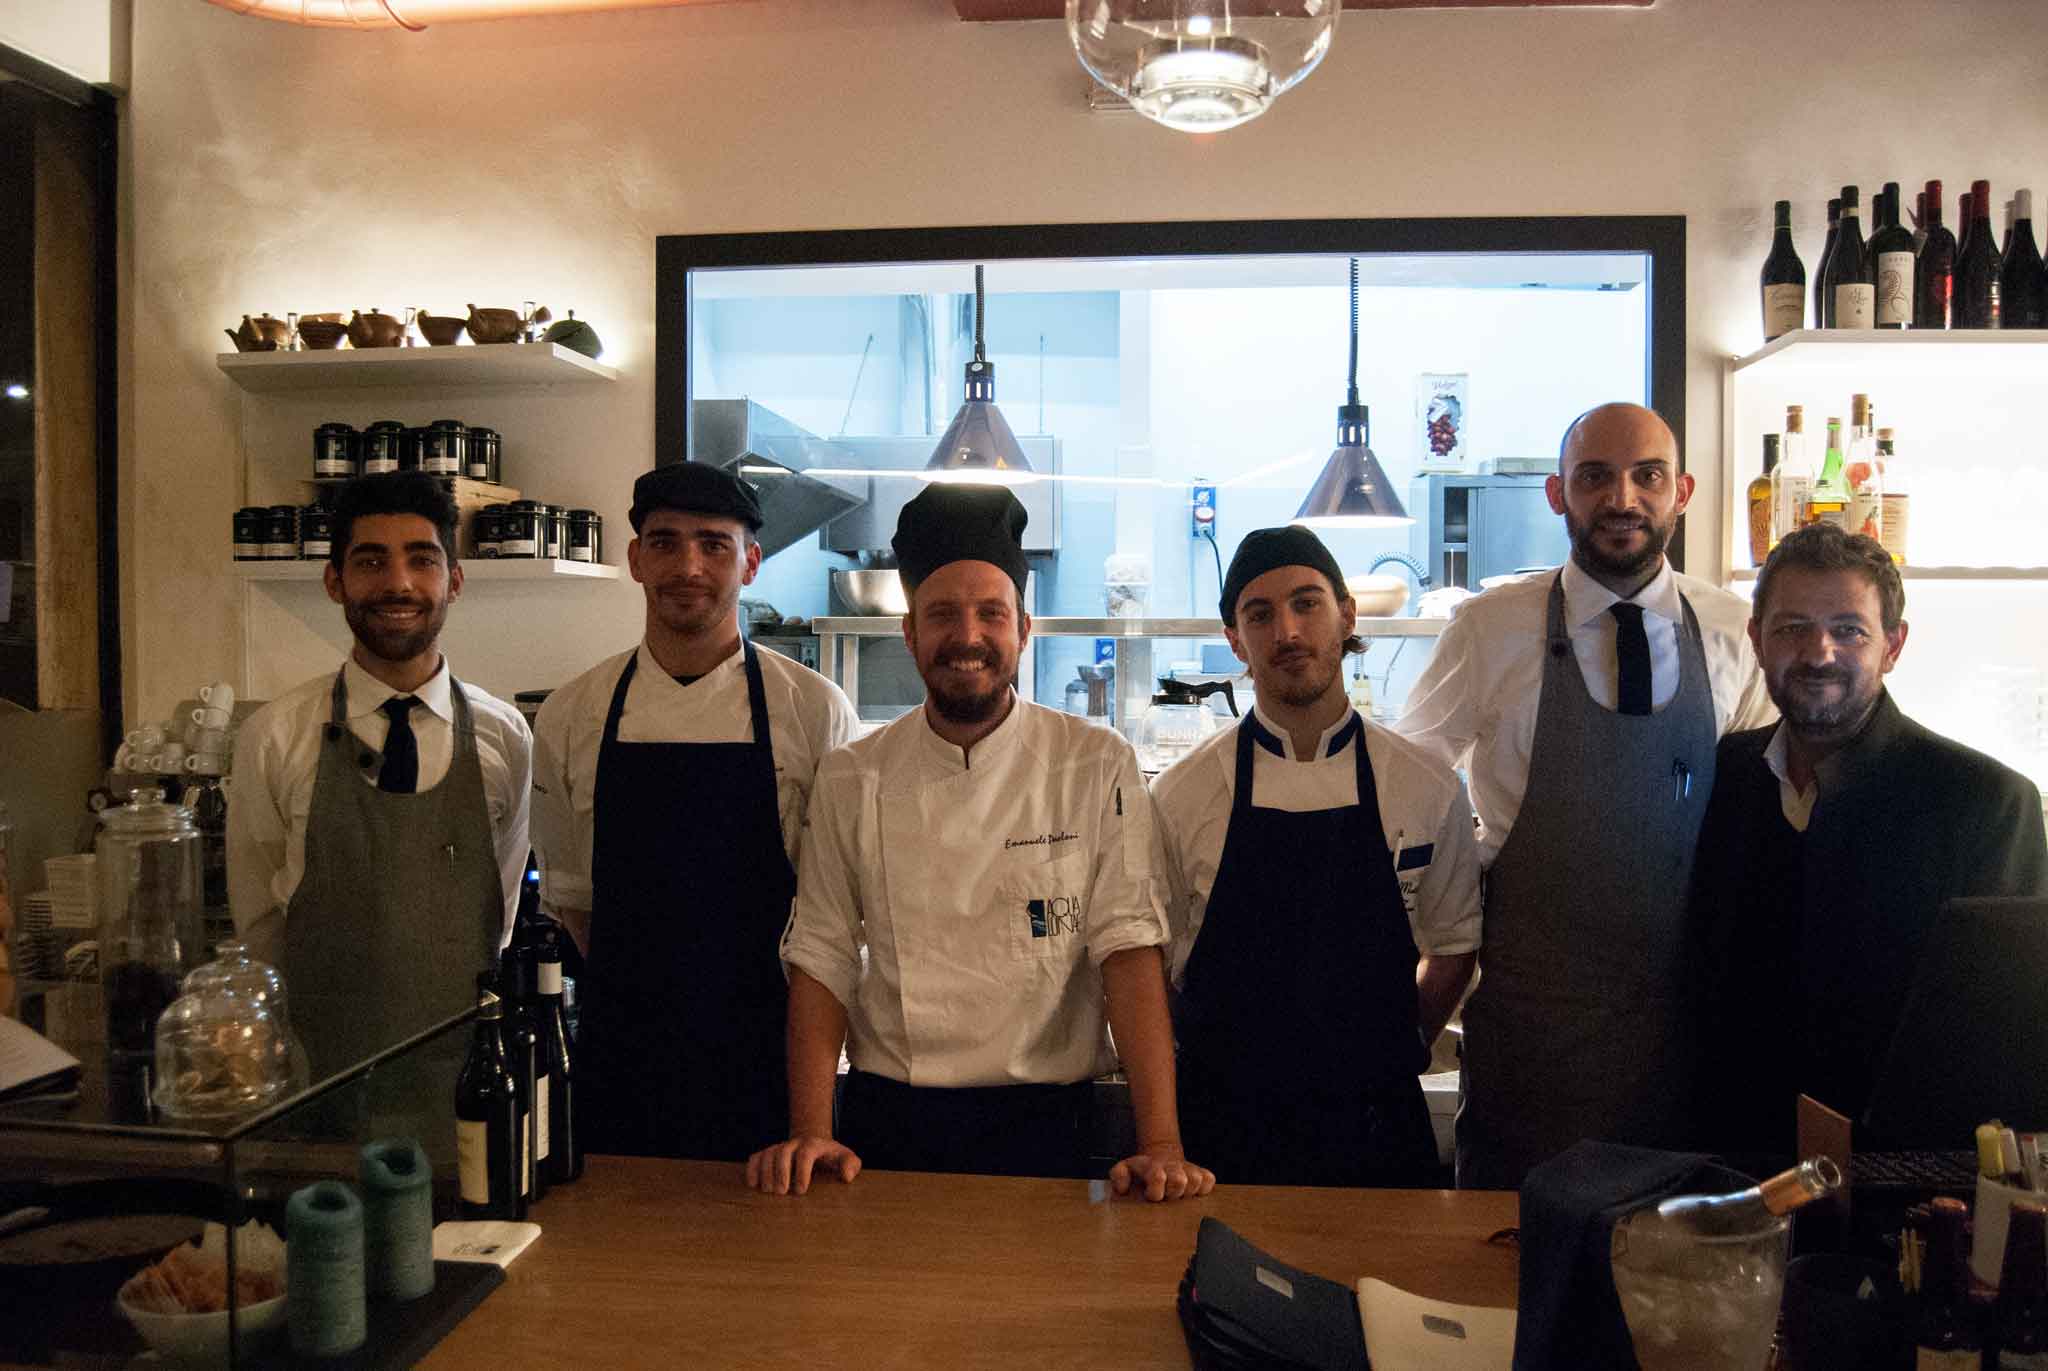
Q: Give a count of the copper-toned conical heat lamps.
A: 2